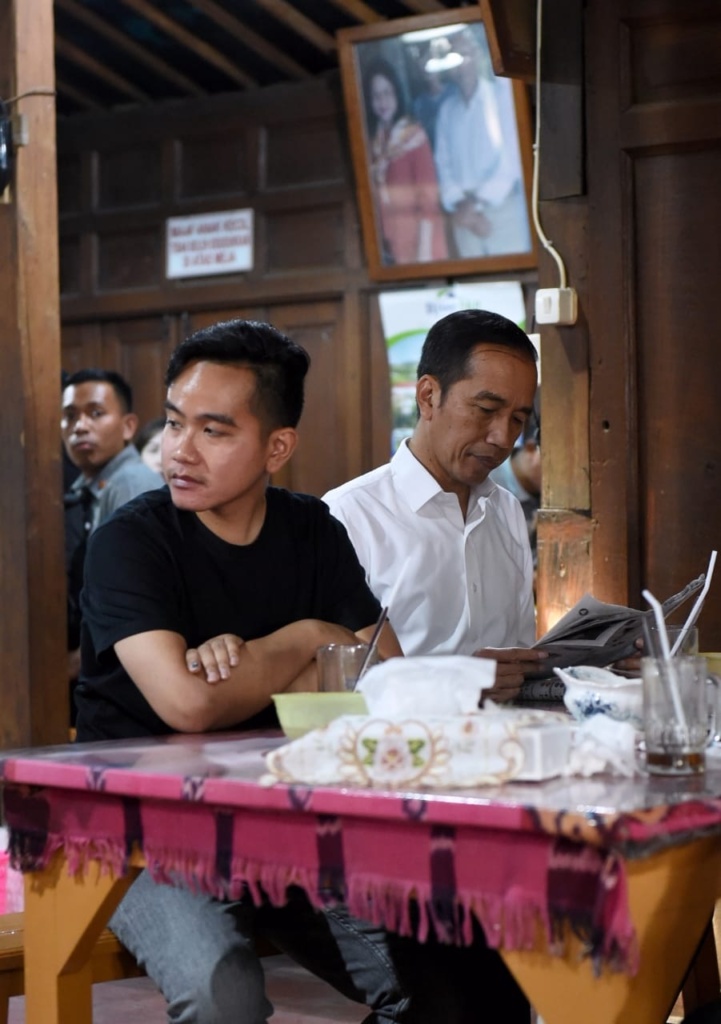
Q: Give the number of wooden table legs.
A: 2